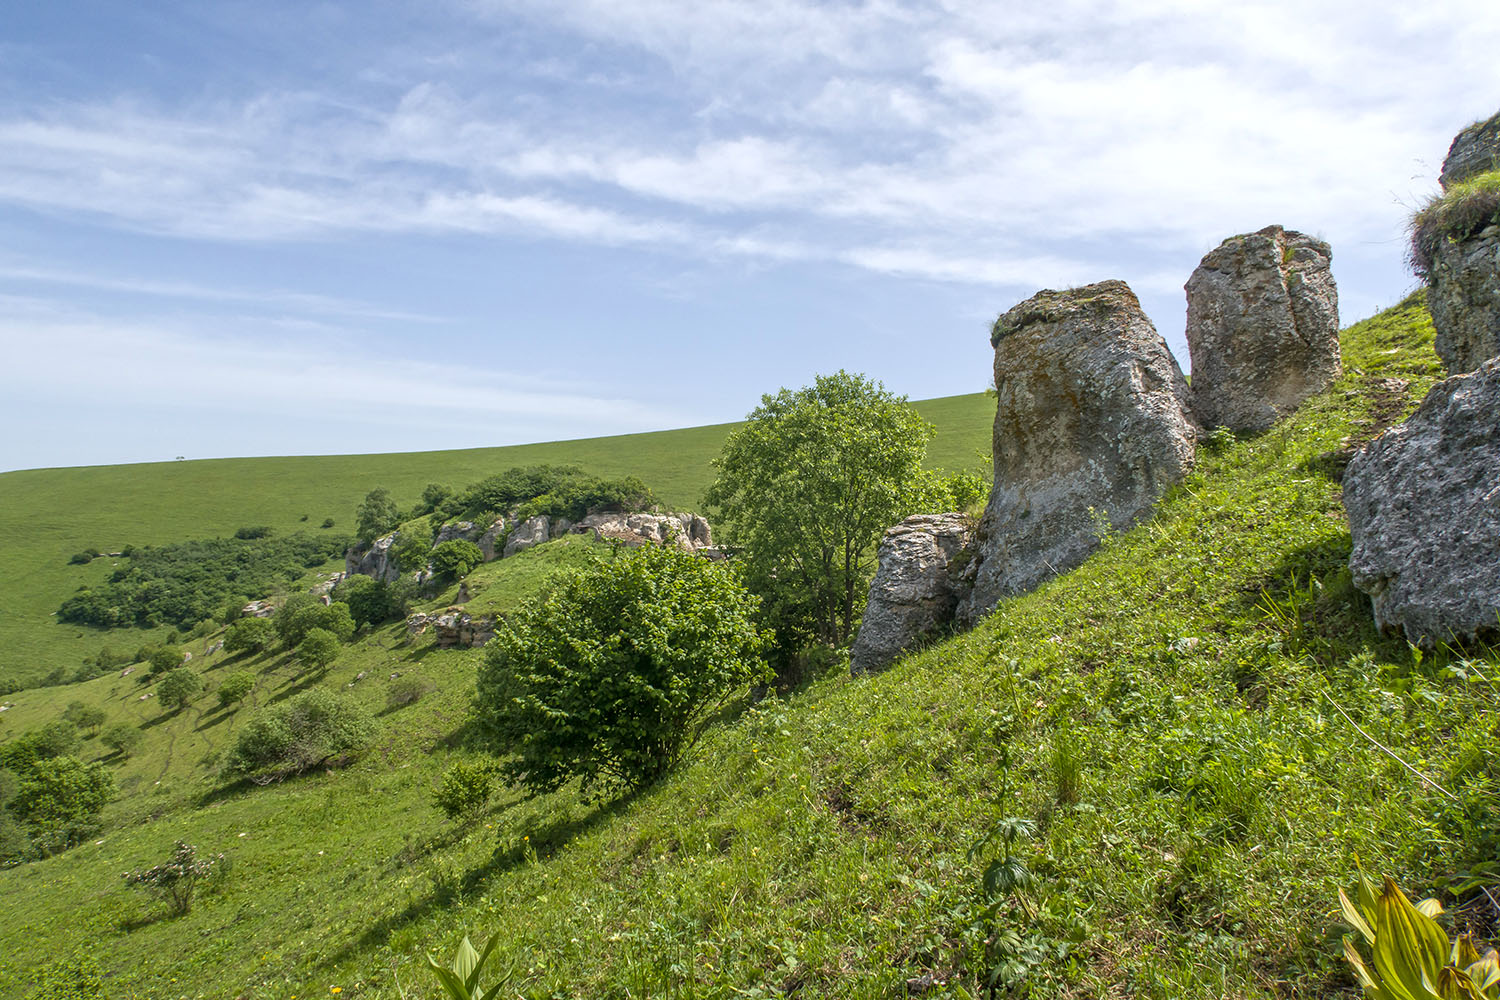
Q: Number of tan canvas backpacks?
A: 0